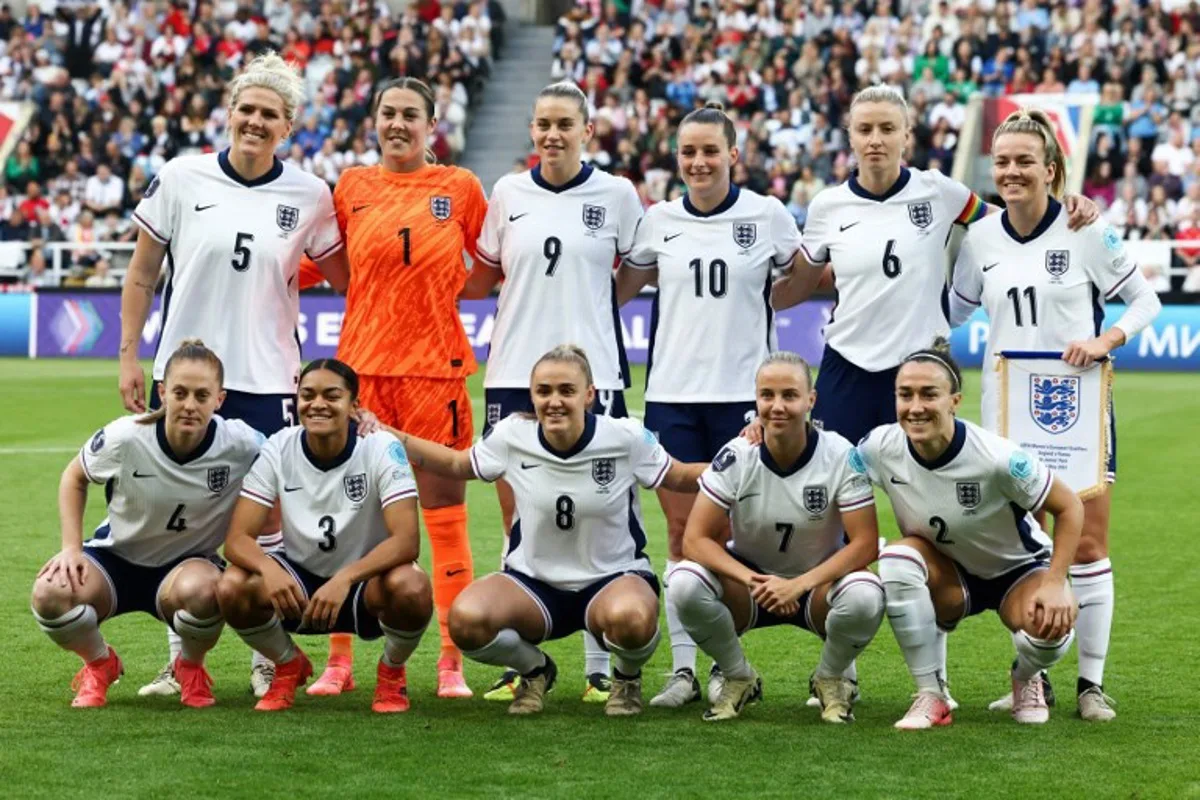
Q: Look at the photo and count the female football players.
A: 11